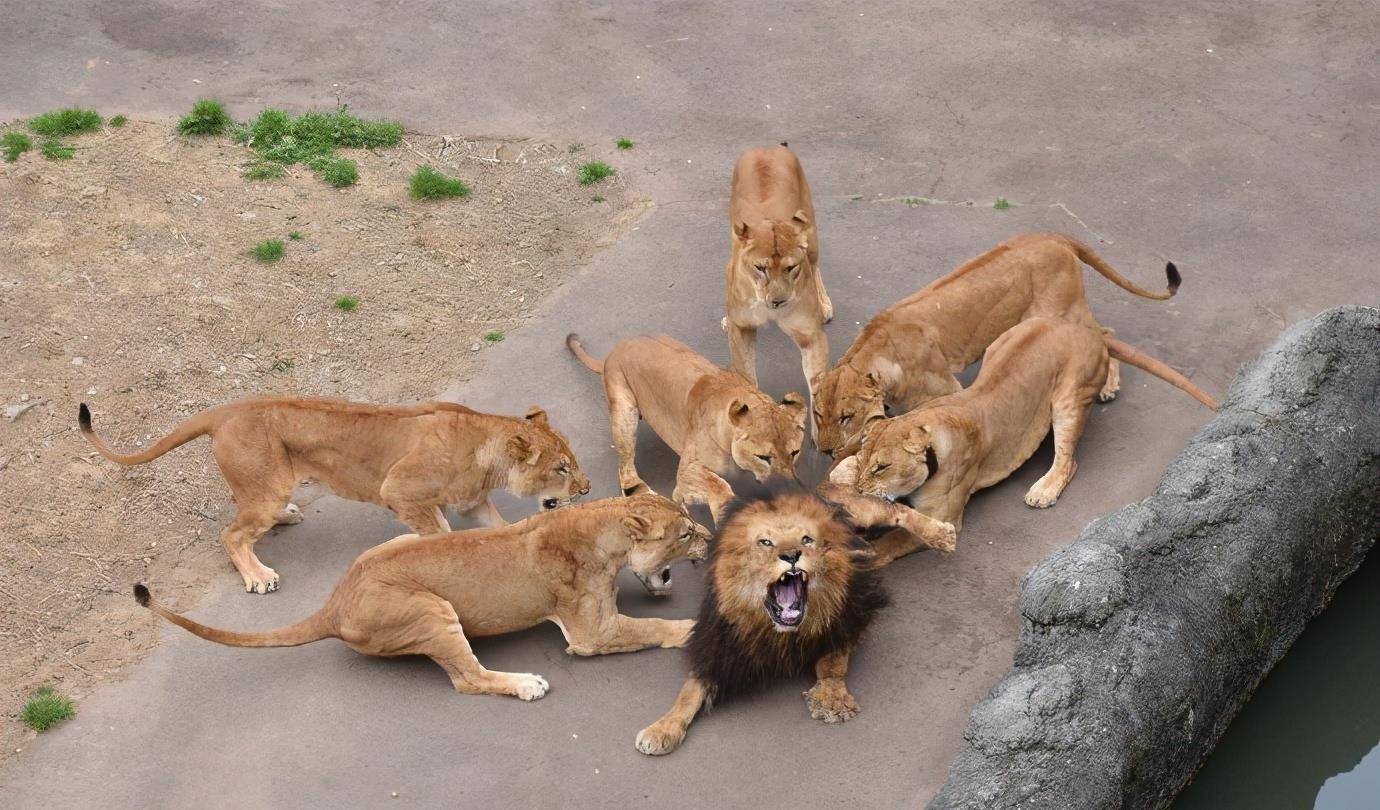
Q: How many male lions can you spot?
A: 1